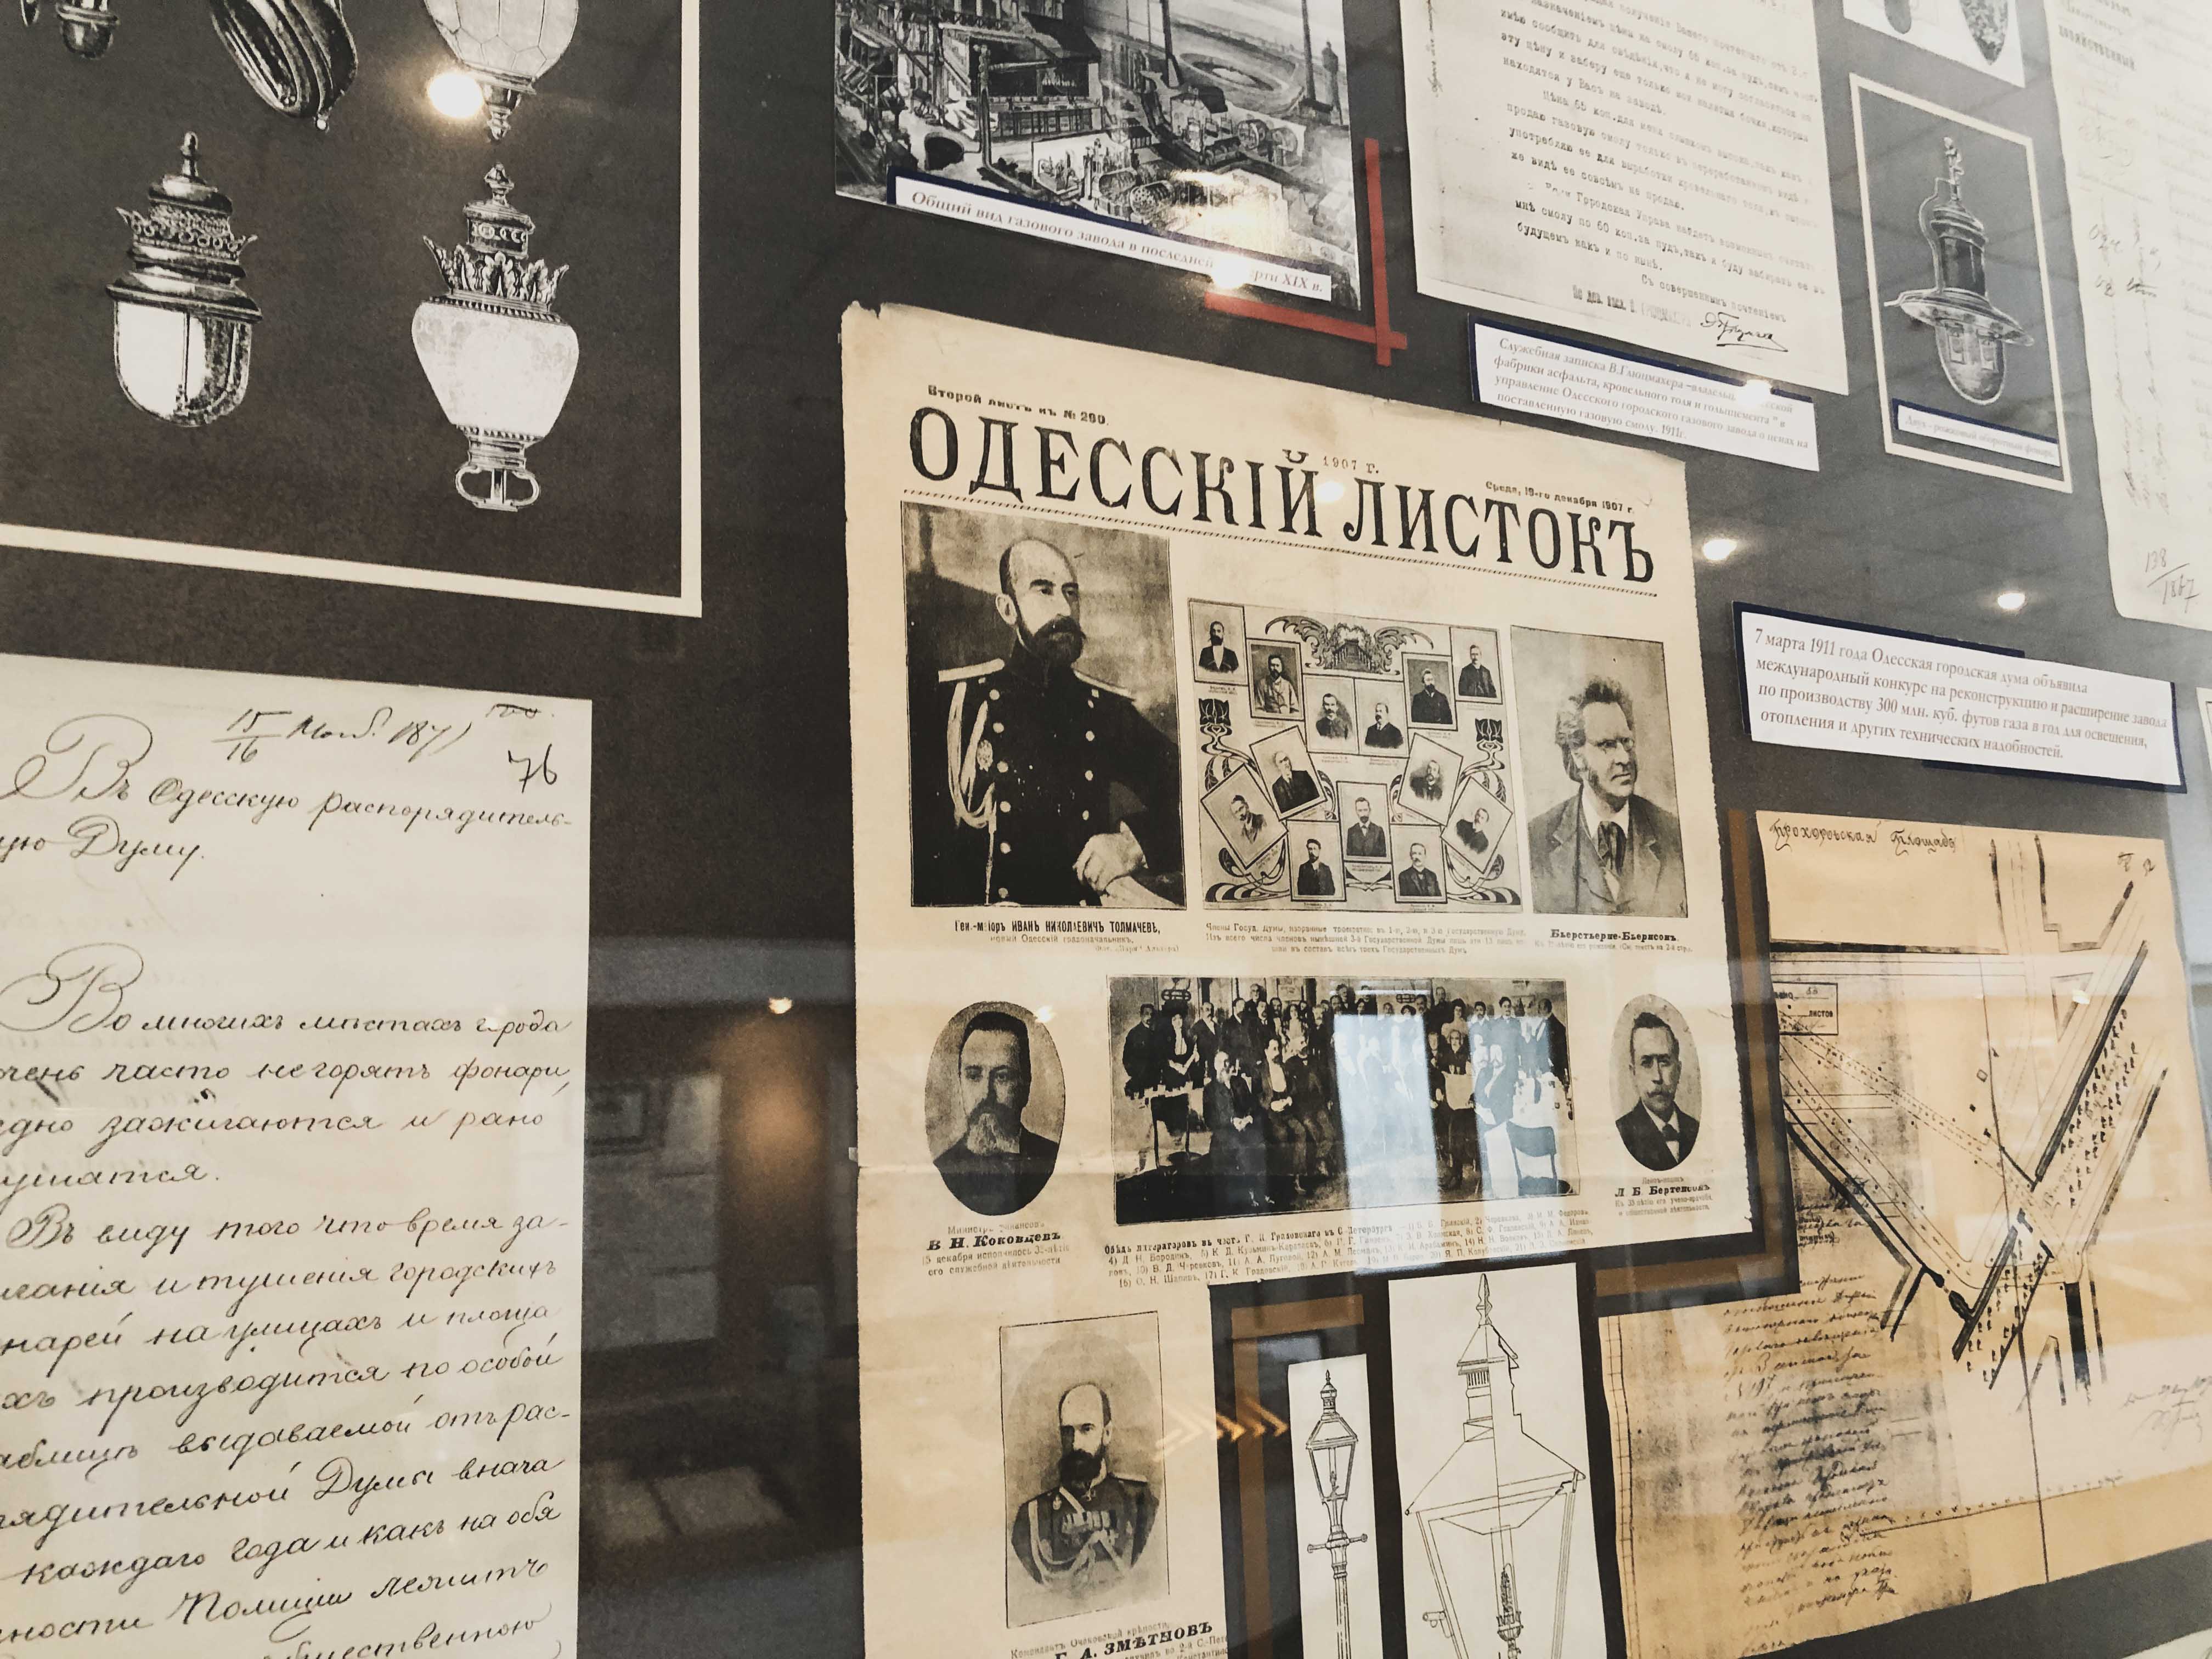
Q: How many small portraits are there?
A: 13